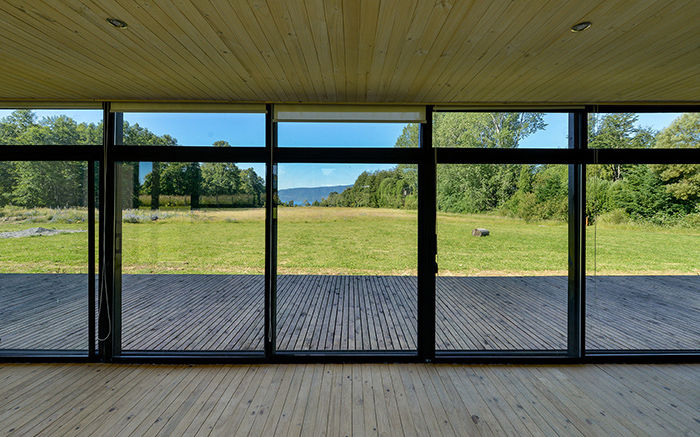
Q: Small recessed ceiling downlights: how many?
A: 2